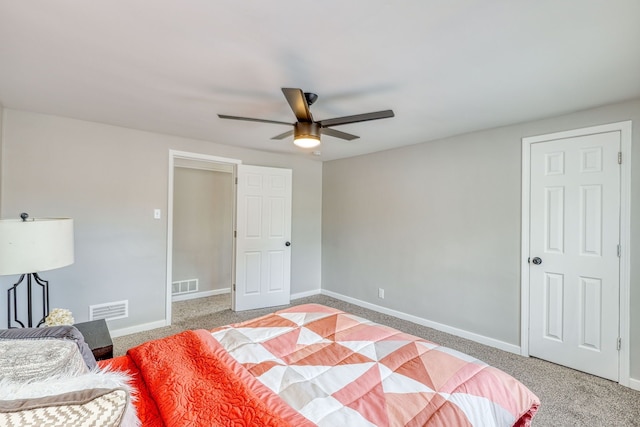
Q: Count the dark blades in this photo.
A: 5